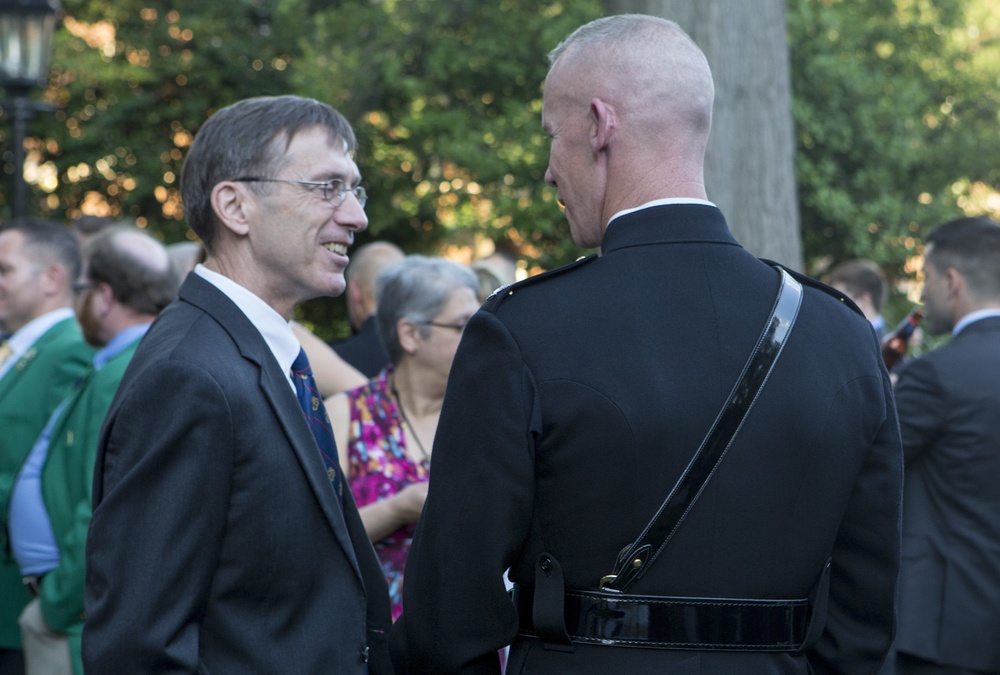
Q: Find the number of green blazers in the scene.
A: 2